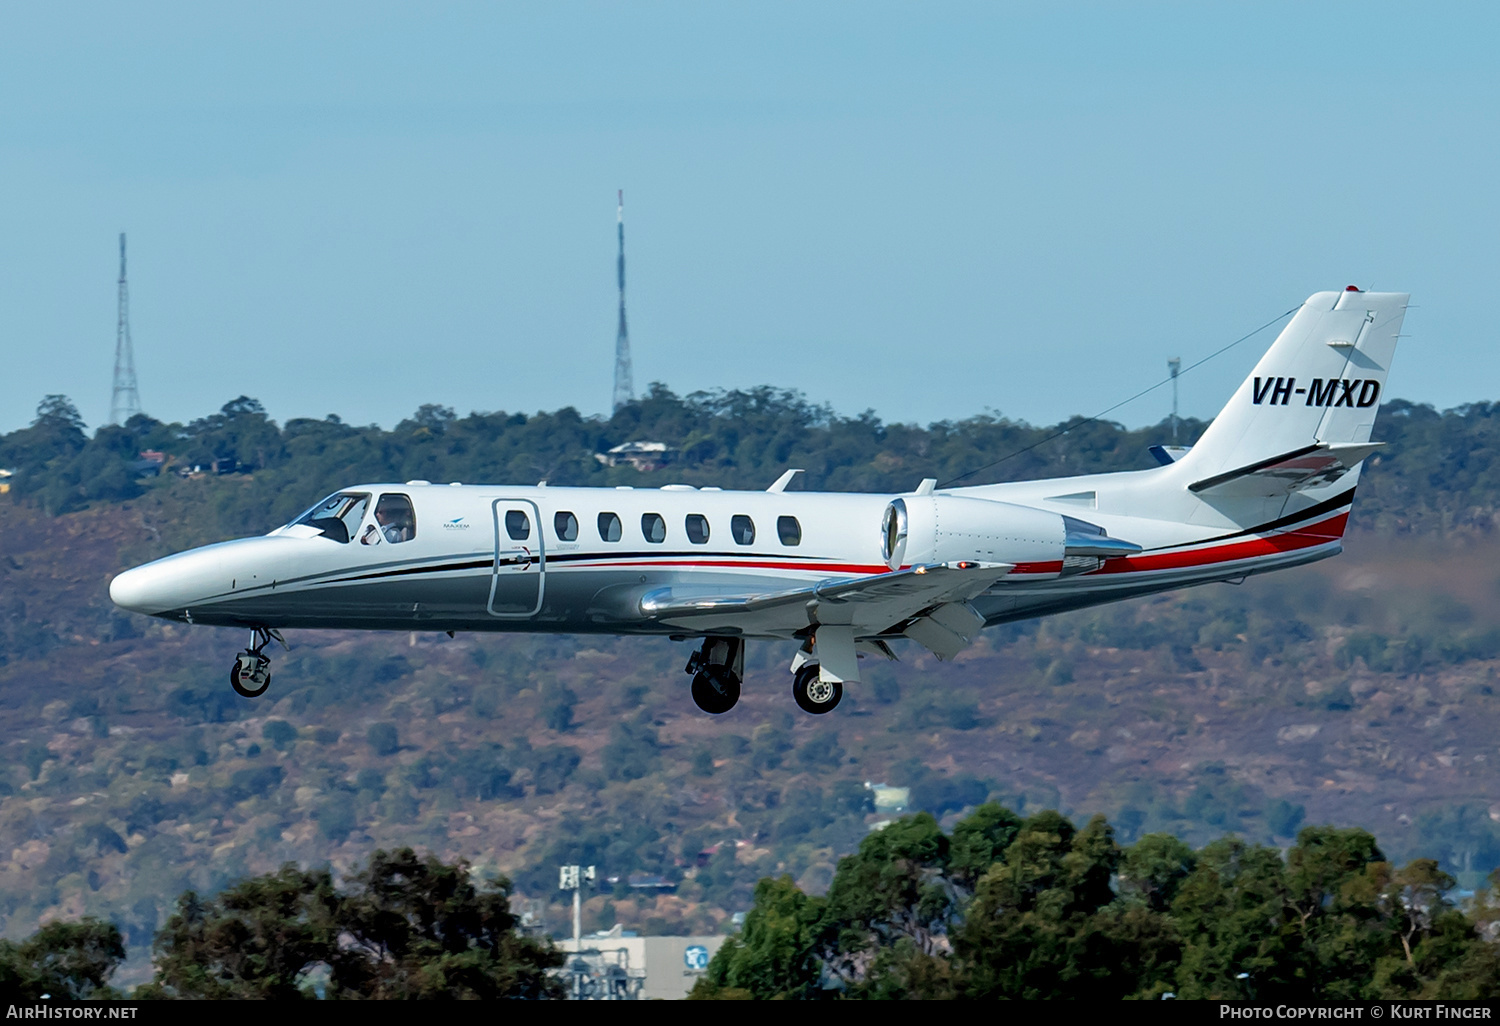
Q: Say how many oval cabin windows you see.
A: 7